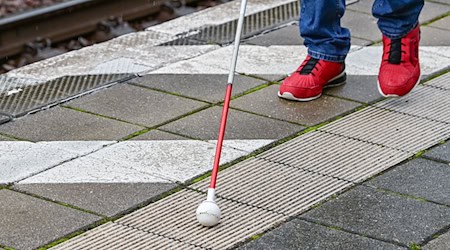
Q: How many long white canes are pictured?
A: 1